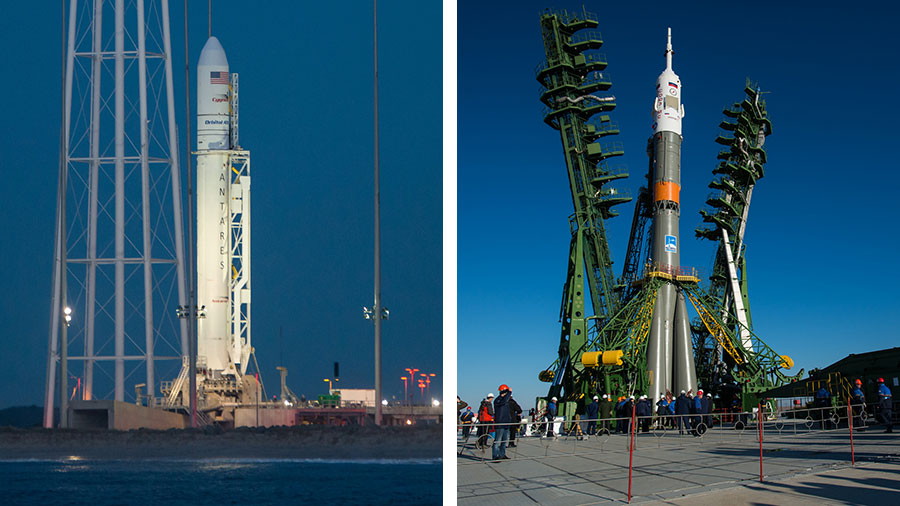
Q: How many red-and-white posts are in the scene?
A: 3